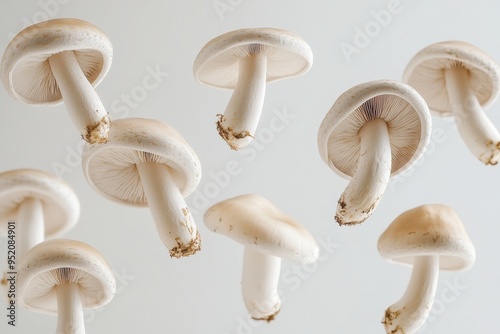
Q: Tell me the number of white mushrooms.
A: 9